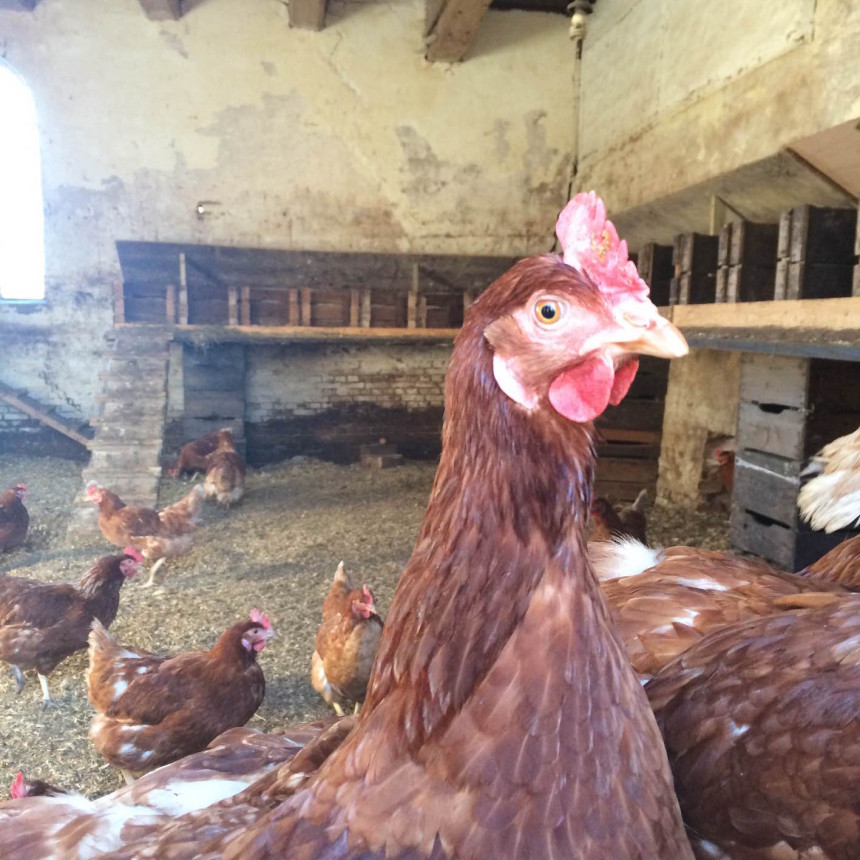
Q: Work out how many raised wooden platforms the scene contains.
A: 2